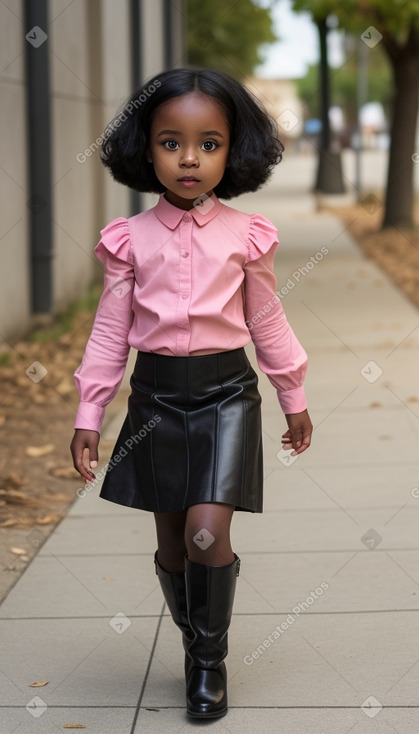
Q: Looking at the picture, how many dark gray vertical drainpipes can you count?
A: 3